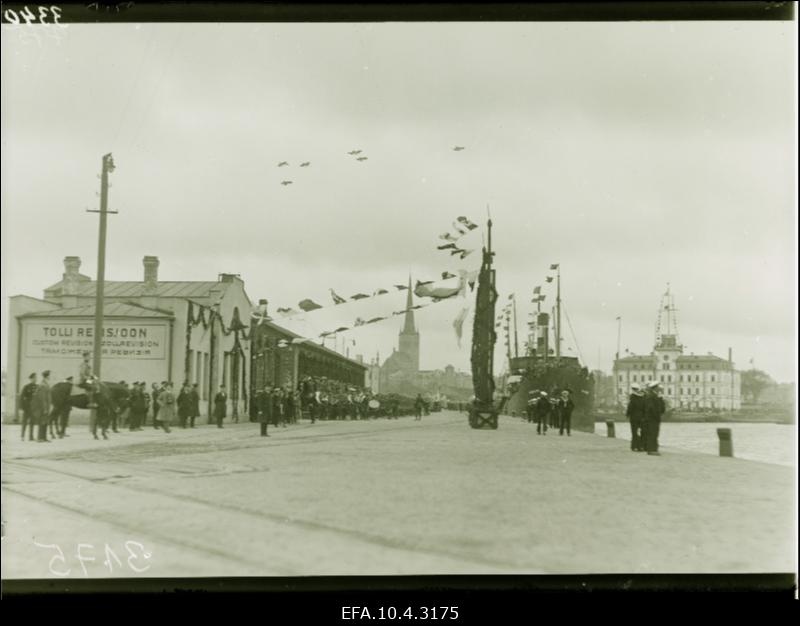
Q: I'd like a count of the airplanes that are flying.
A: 6